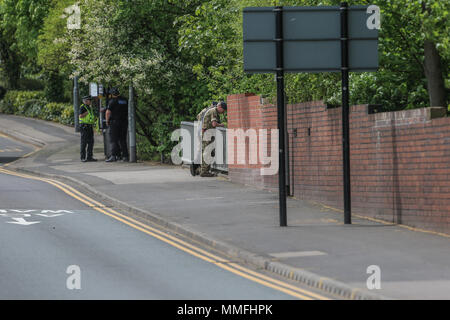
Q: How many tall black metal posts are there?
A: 2